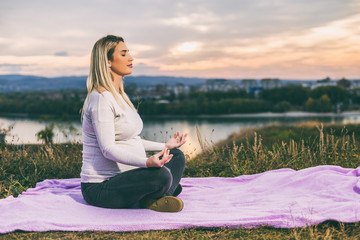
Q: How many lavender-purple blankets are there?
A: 1